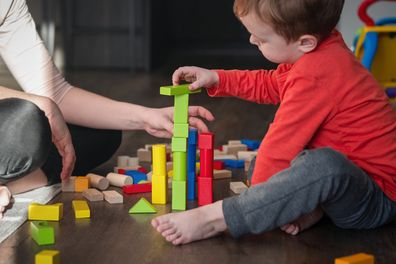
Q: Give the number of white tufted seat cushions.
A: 0